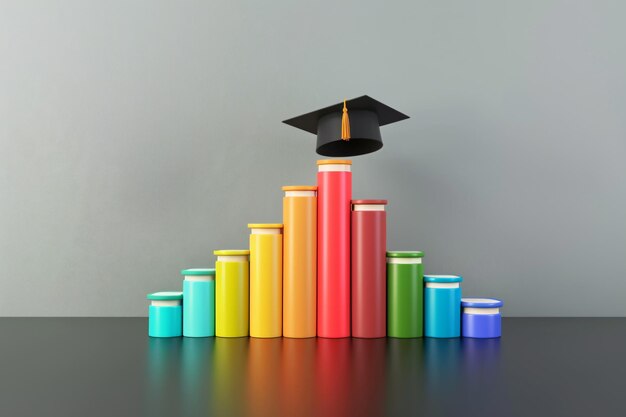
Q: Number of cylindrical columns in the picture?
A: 10